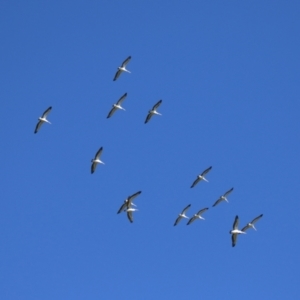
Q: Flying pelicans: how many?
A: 13